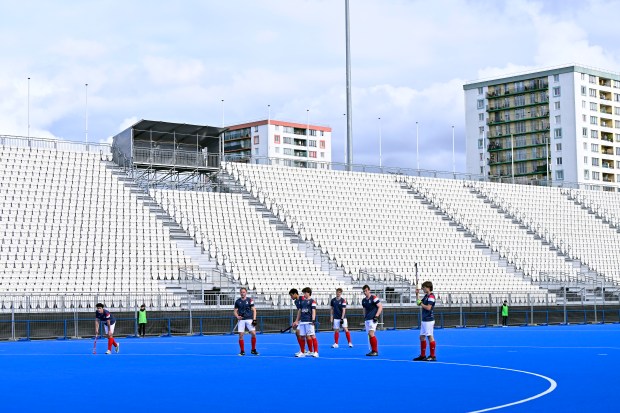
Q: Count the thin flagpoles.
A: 12